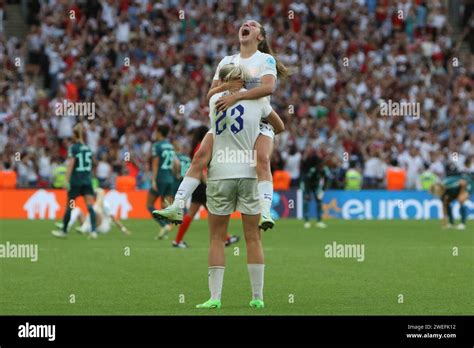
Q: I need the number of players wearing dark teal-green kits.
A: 5